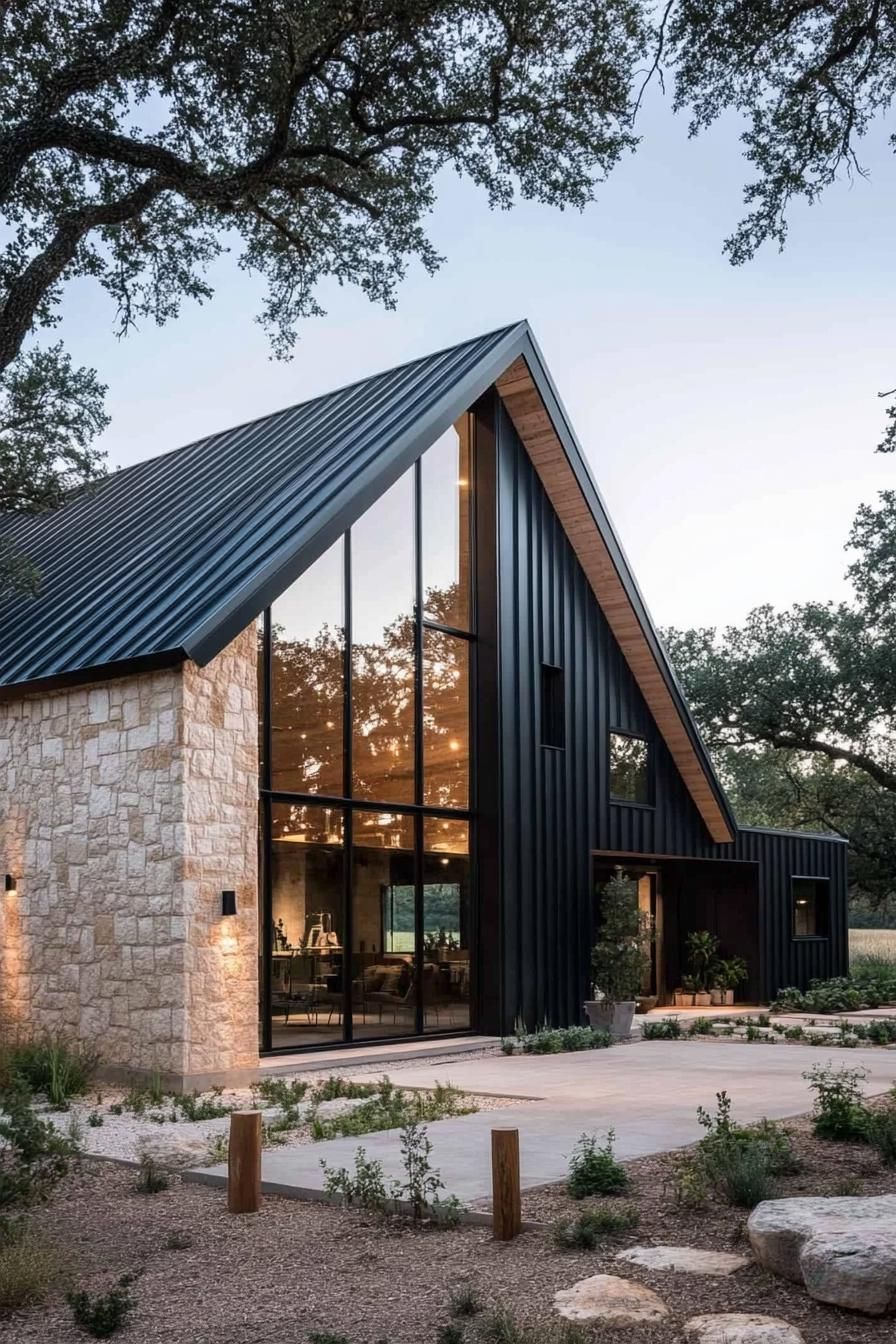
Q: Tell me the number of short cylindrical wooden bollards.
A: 2